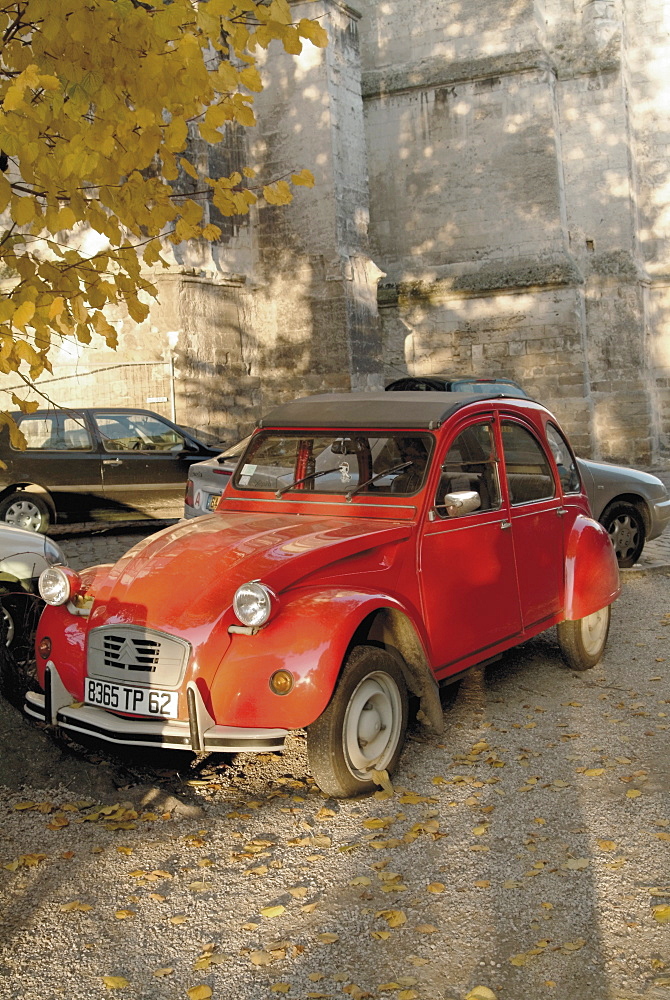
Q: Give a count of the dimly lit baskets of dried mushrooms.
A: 0